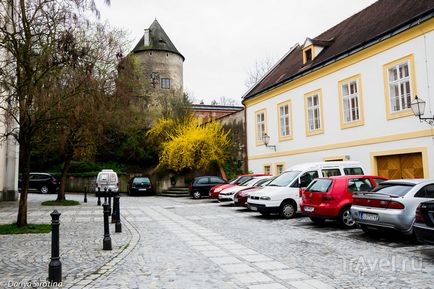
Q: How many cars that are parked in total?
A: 11